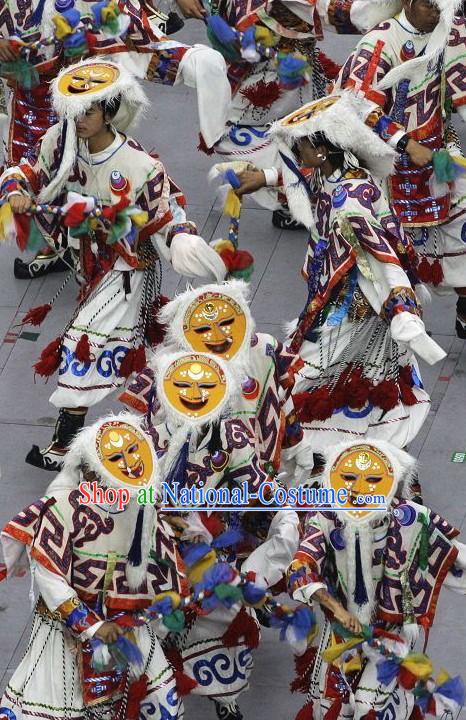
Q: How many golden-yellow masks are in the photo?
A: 6